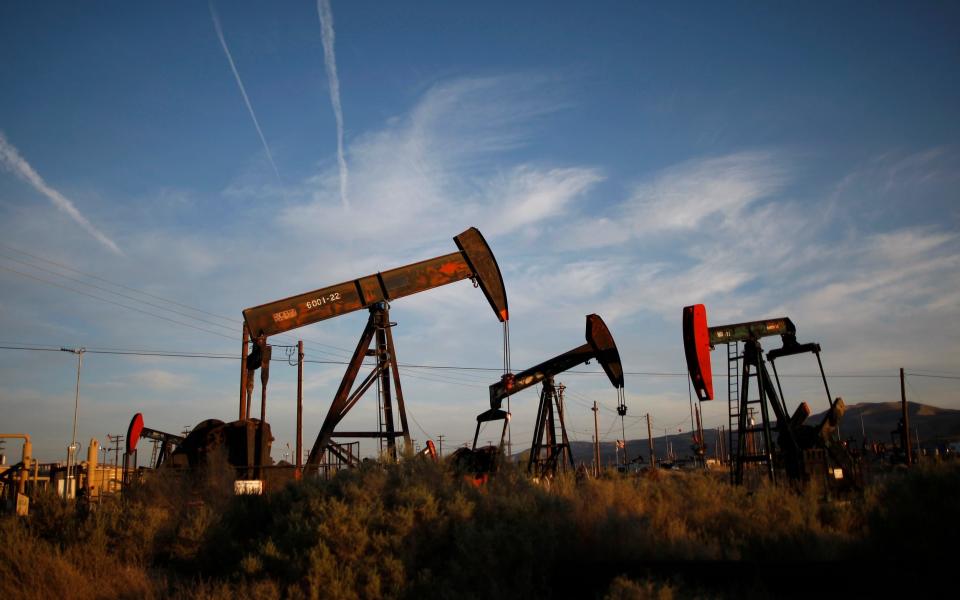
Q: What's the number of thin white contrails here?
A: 3